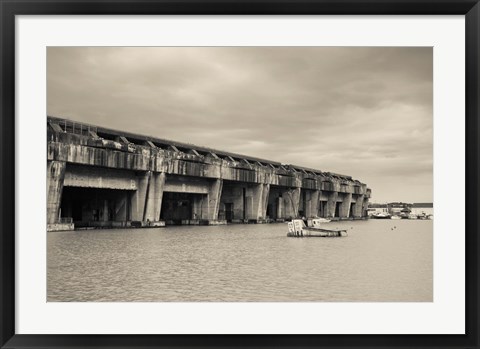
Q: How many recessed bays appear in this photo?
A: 8